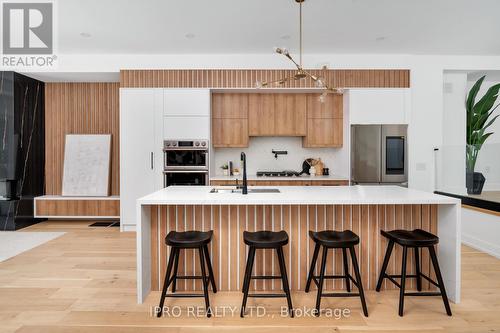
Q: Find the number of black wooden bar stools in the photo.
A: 4